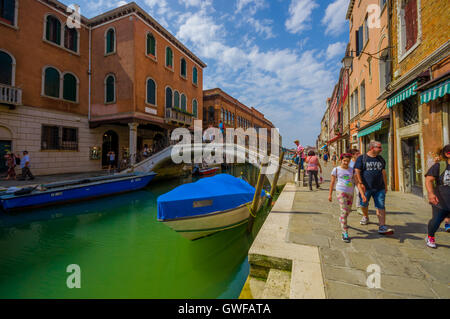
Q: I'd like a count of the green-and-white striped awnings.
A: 2